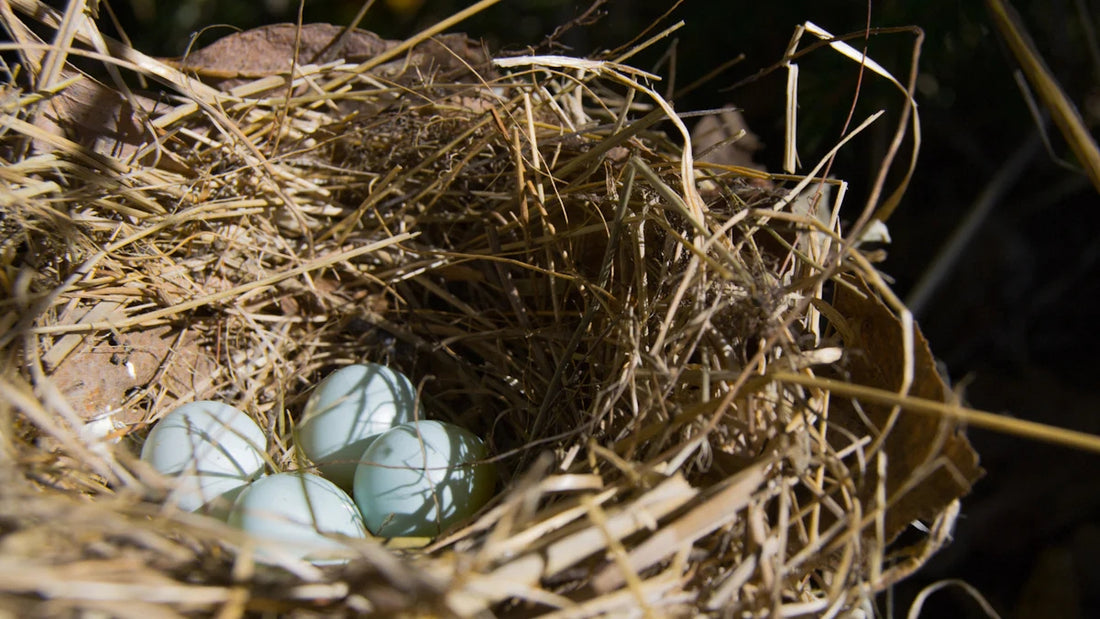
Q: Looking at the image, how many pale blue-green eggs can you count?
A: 4